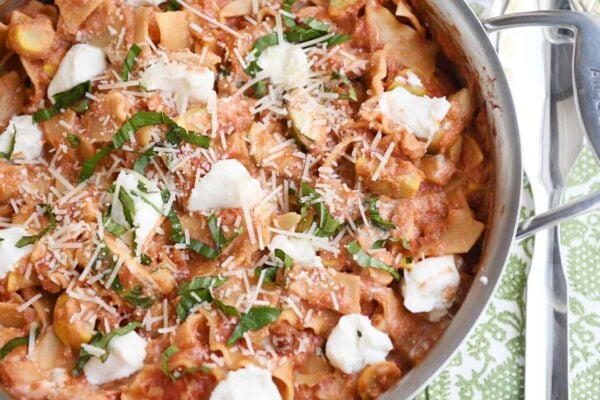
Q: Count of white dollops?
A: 13